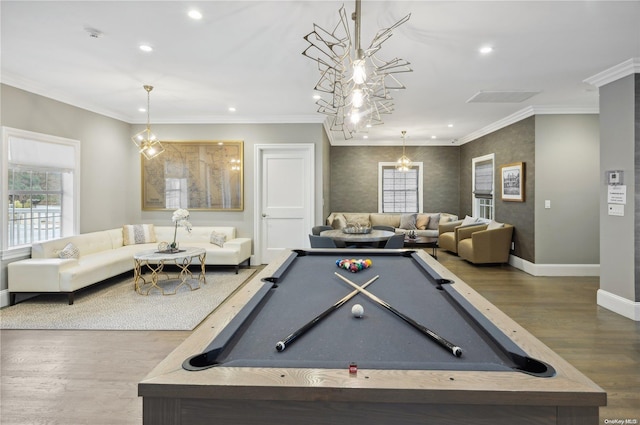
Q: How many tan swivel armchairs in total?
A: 2